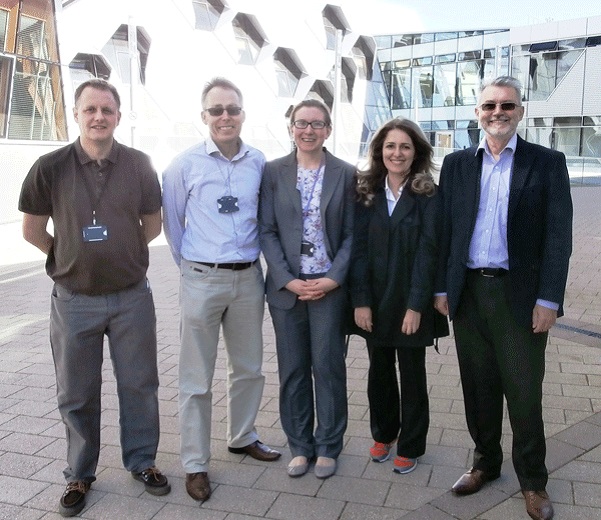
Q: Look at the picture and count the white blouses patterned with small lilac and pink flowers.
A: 1